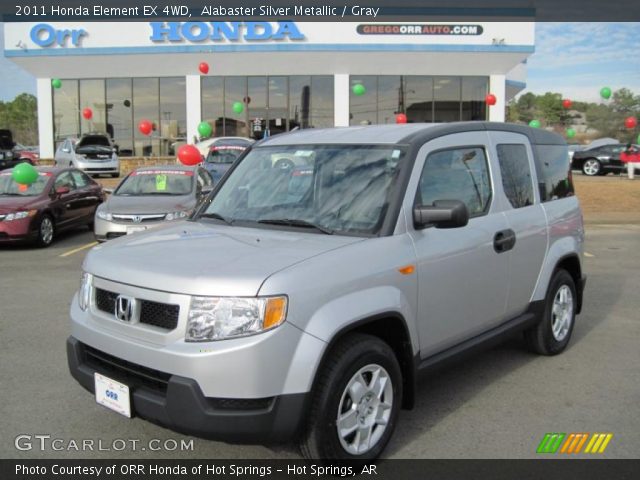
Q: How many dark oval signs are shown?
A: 1